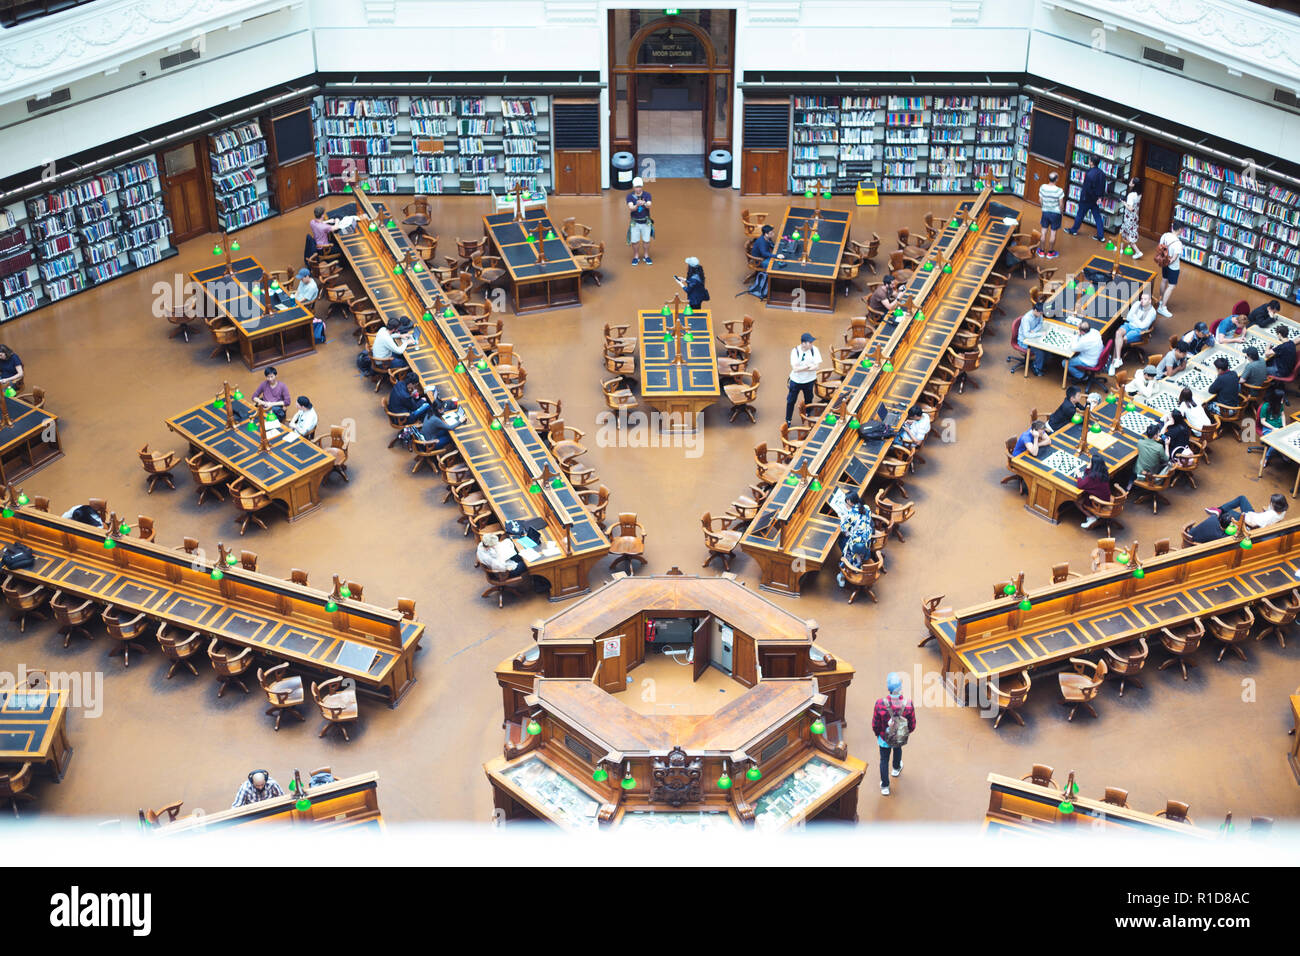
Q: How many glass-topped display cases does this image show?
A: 3